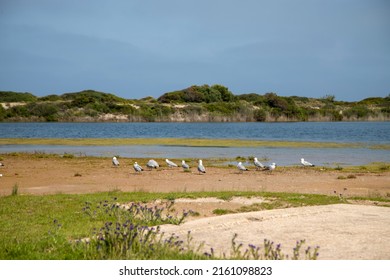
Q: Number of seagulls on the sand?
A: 10